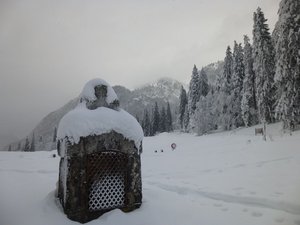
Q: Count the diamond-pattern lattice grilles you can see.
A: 1